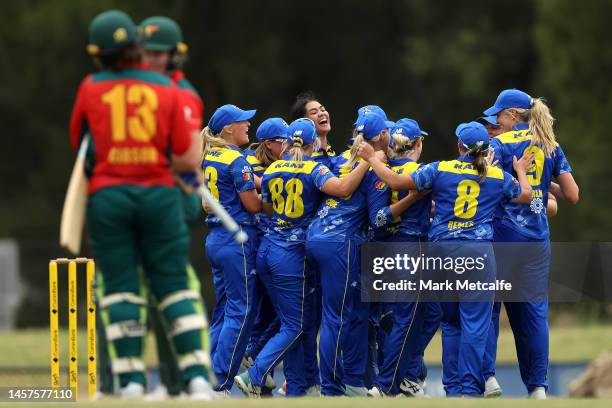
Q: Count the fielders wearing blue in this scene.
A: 10